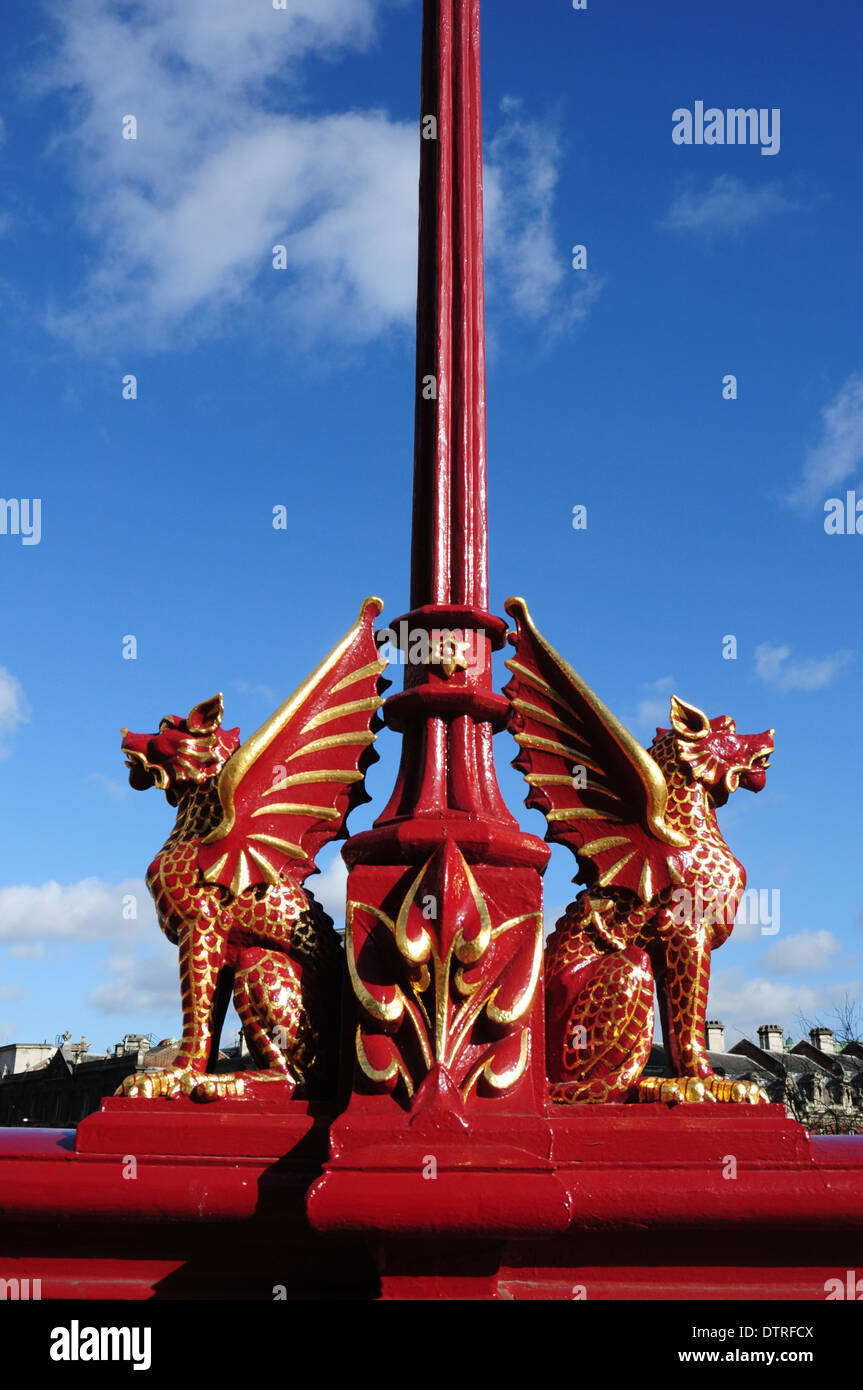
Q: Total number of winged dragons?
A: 2